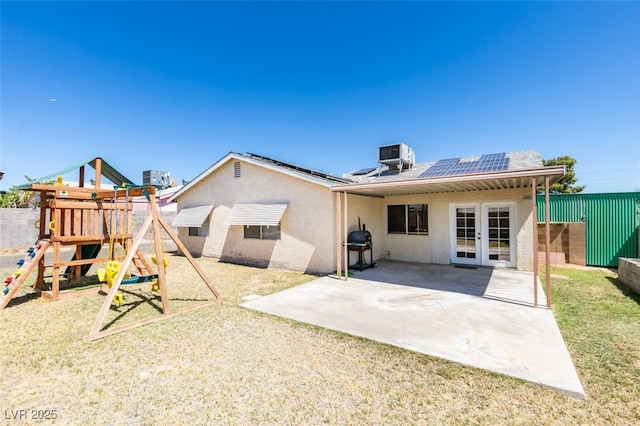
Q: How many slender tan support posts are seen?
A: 4